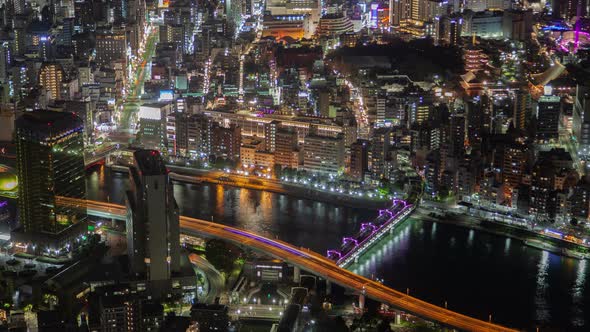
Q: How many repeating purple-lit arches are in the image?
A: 5